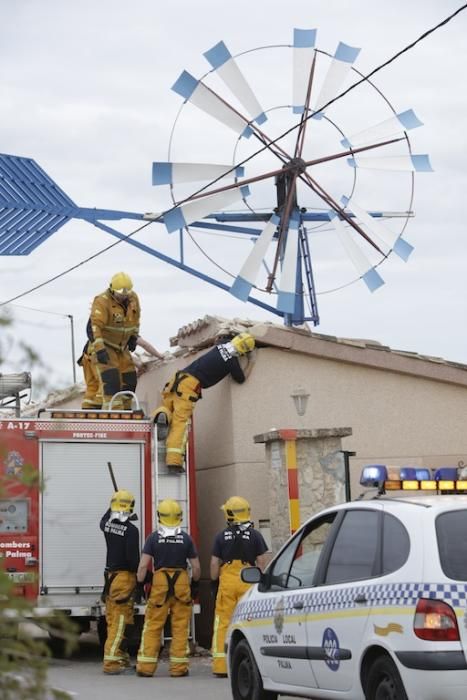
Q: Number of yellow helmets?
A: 5